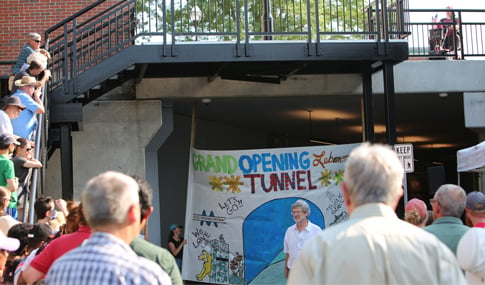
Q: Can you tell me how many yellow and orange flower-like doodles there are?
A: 4